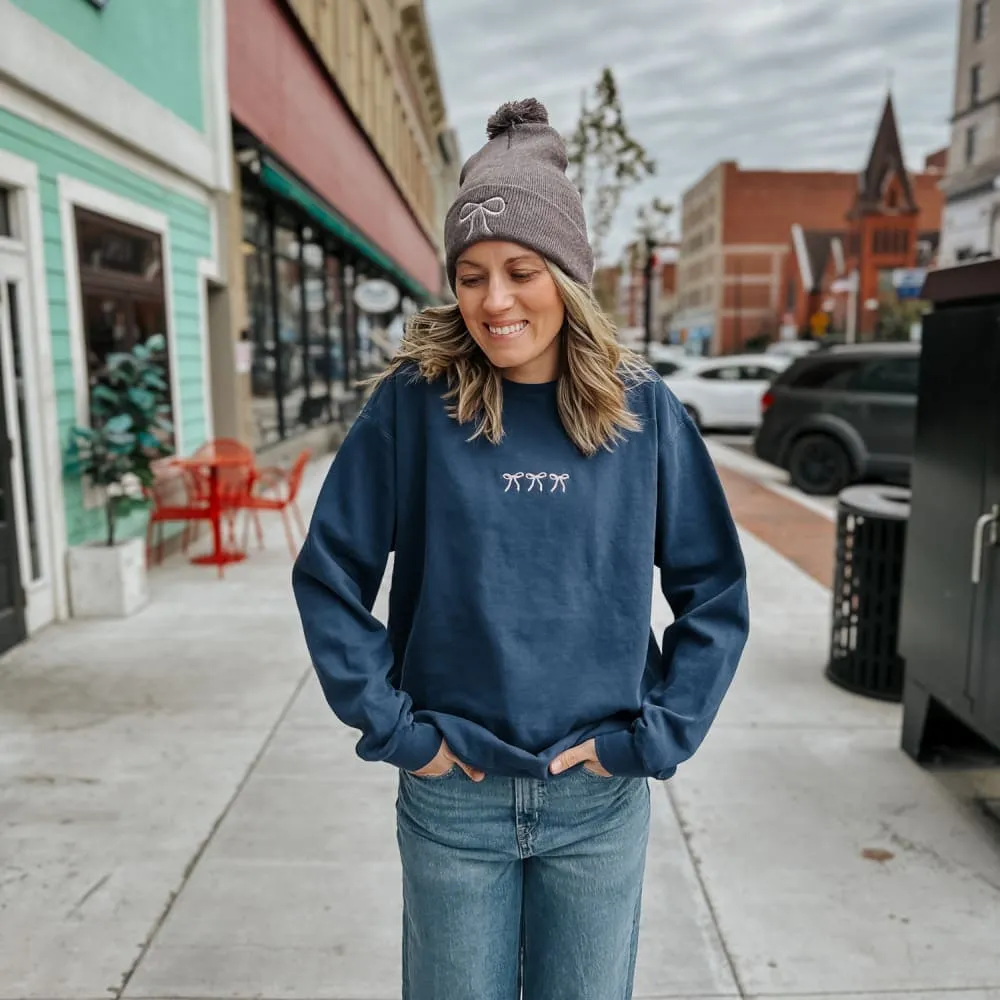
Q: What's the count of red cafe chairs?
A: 3